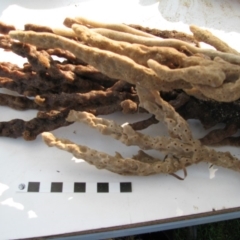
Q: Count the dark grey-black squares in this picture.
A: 5